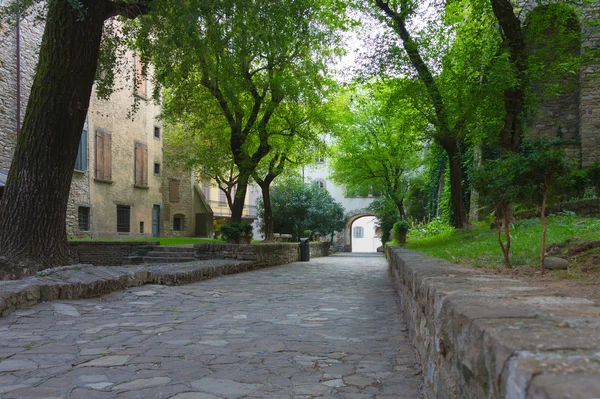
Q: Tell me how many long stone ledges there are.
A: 2